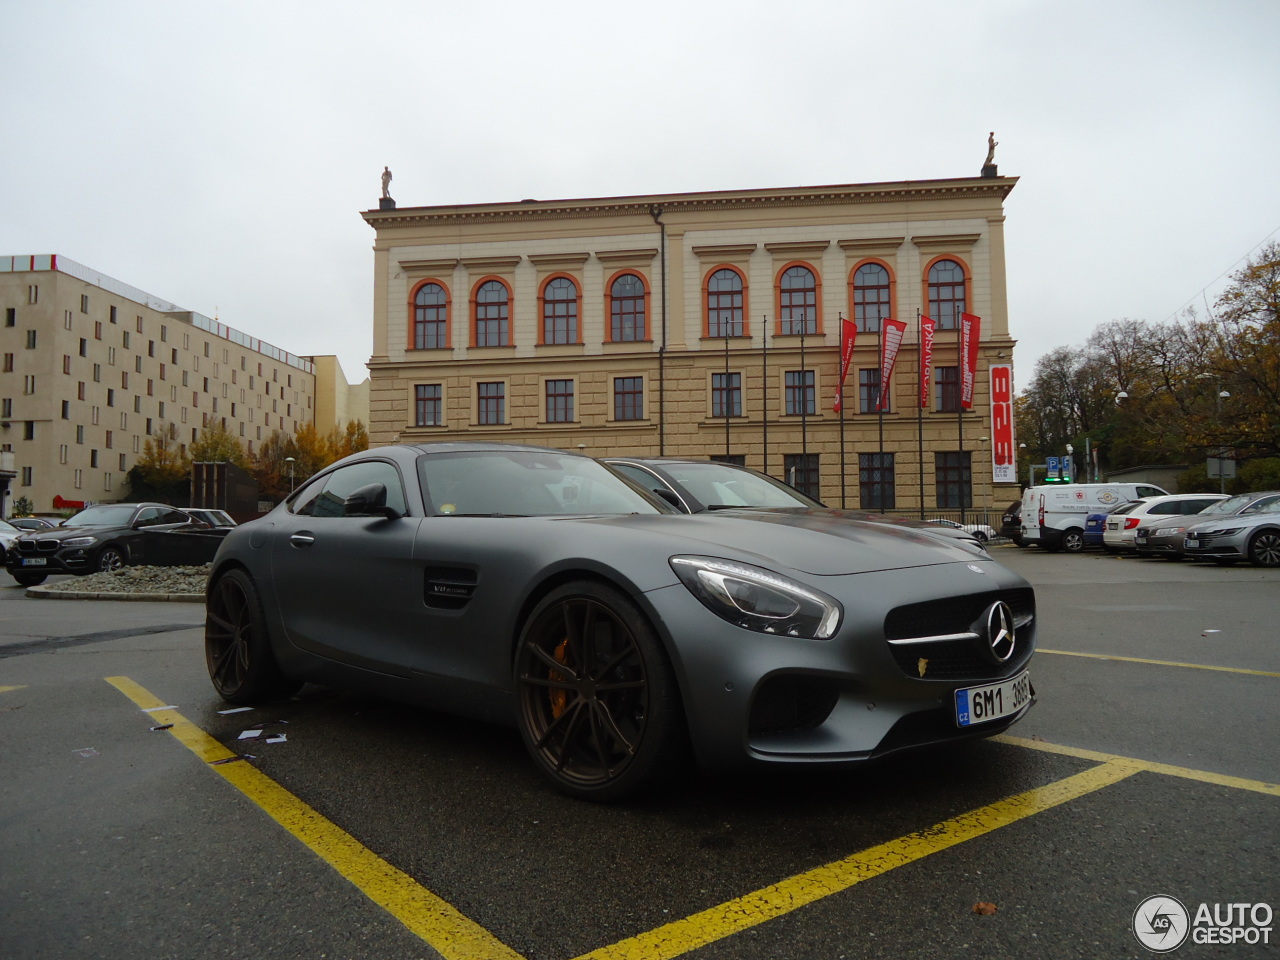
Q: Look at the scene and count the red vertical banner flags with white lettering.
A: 4